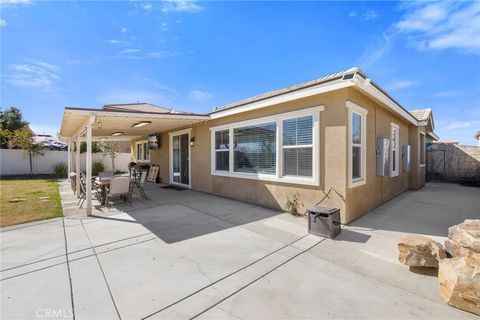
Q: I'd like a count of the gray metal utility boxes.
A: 2